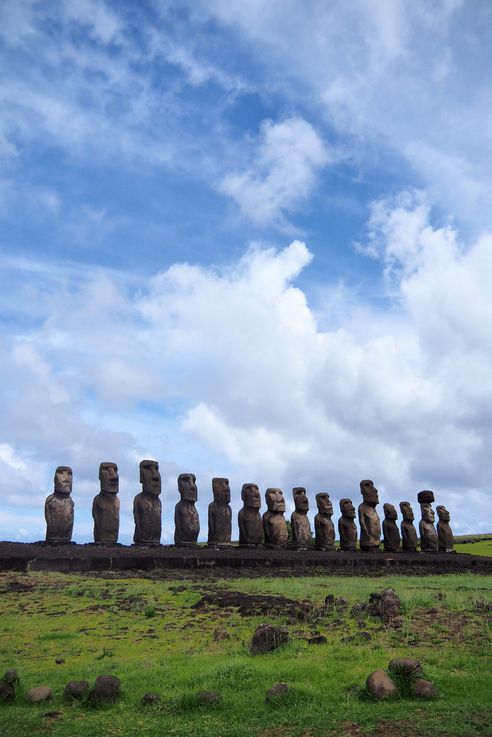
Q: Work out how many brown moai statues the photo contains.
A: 15